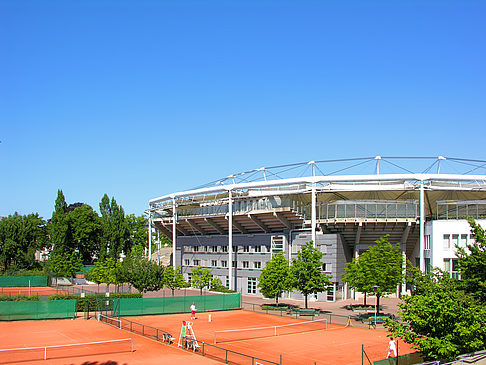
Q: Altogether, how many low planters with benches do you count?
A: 4